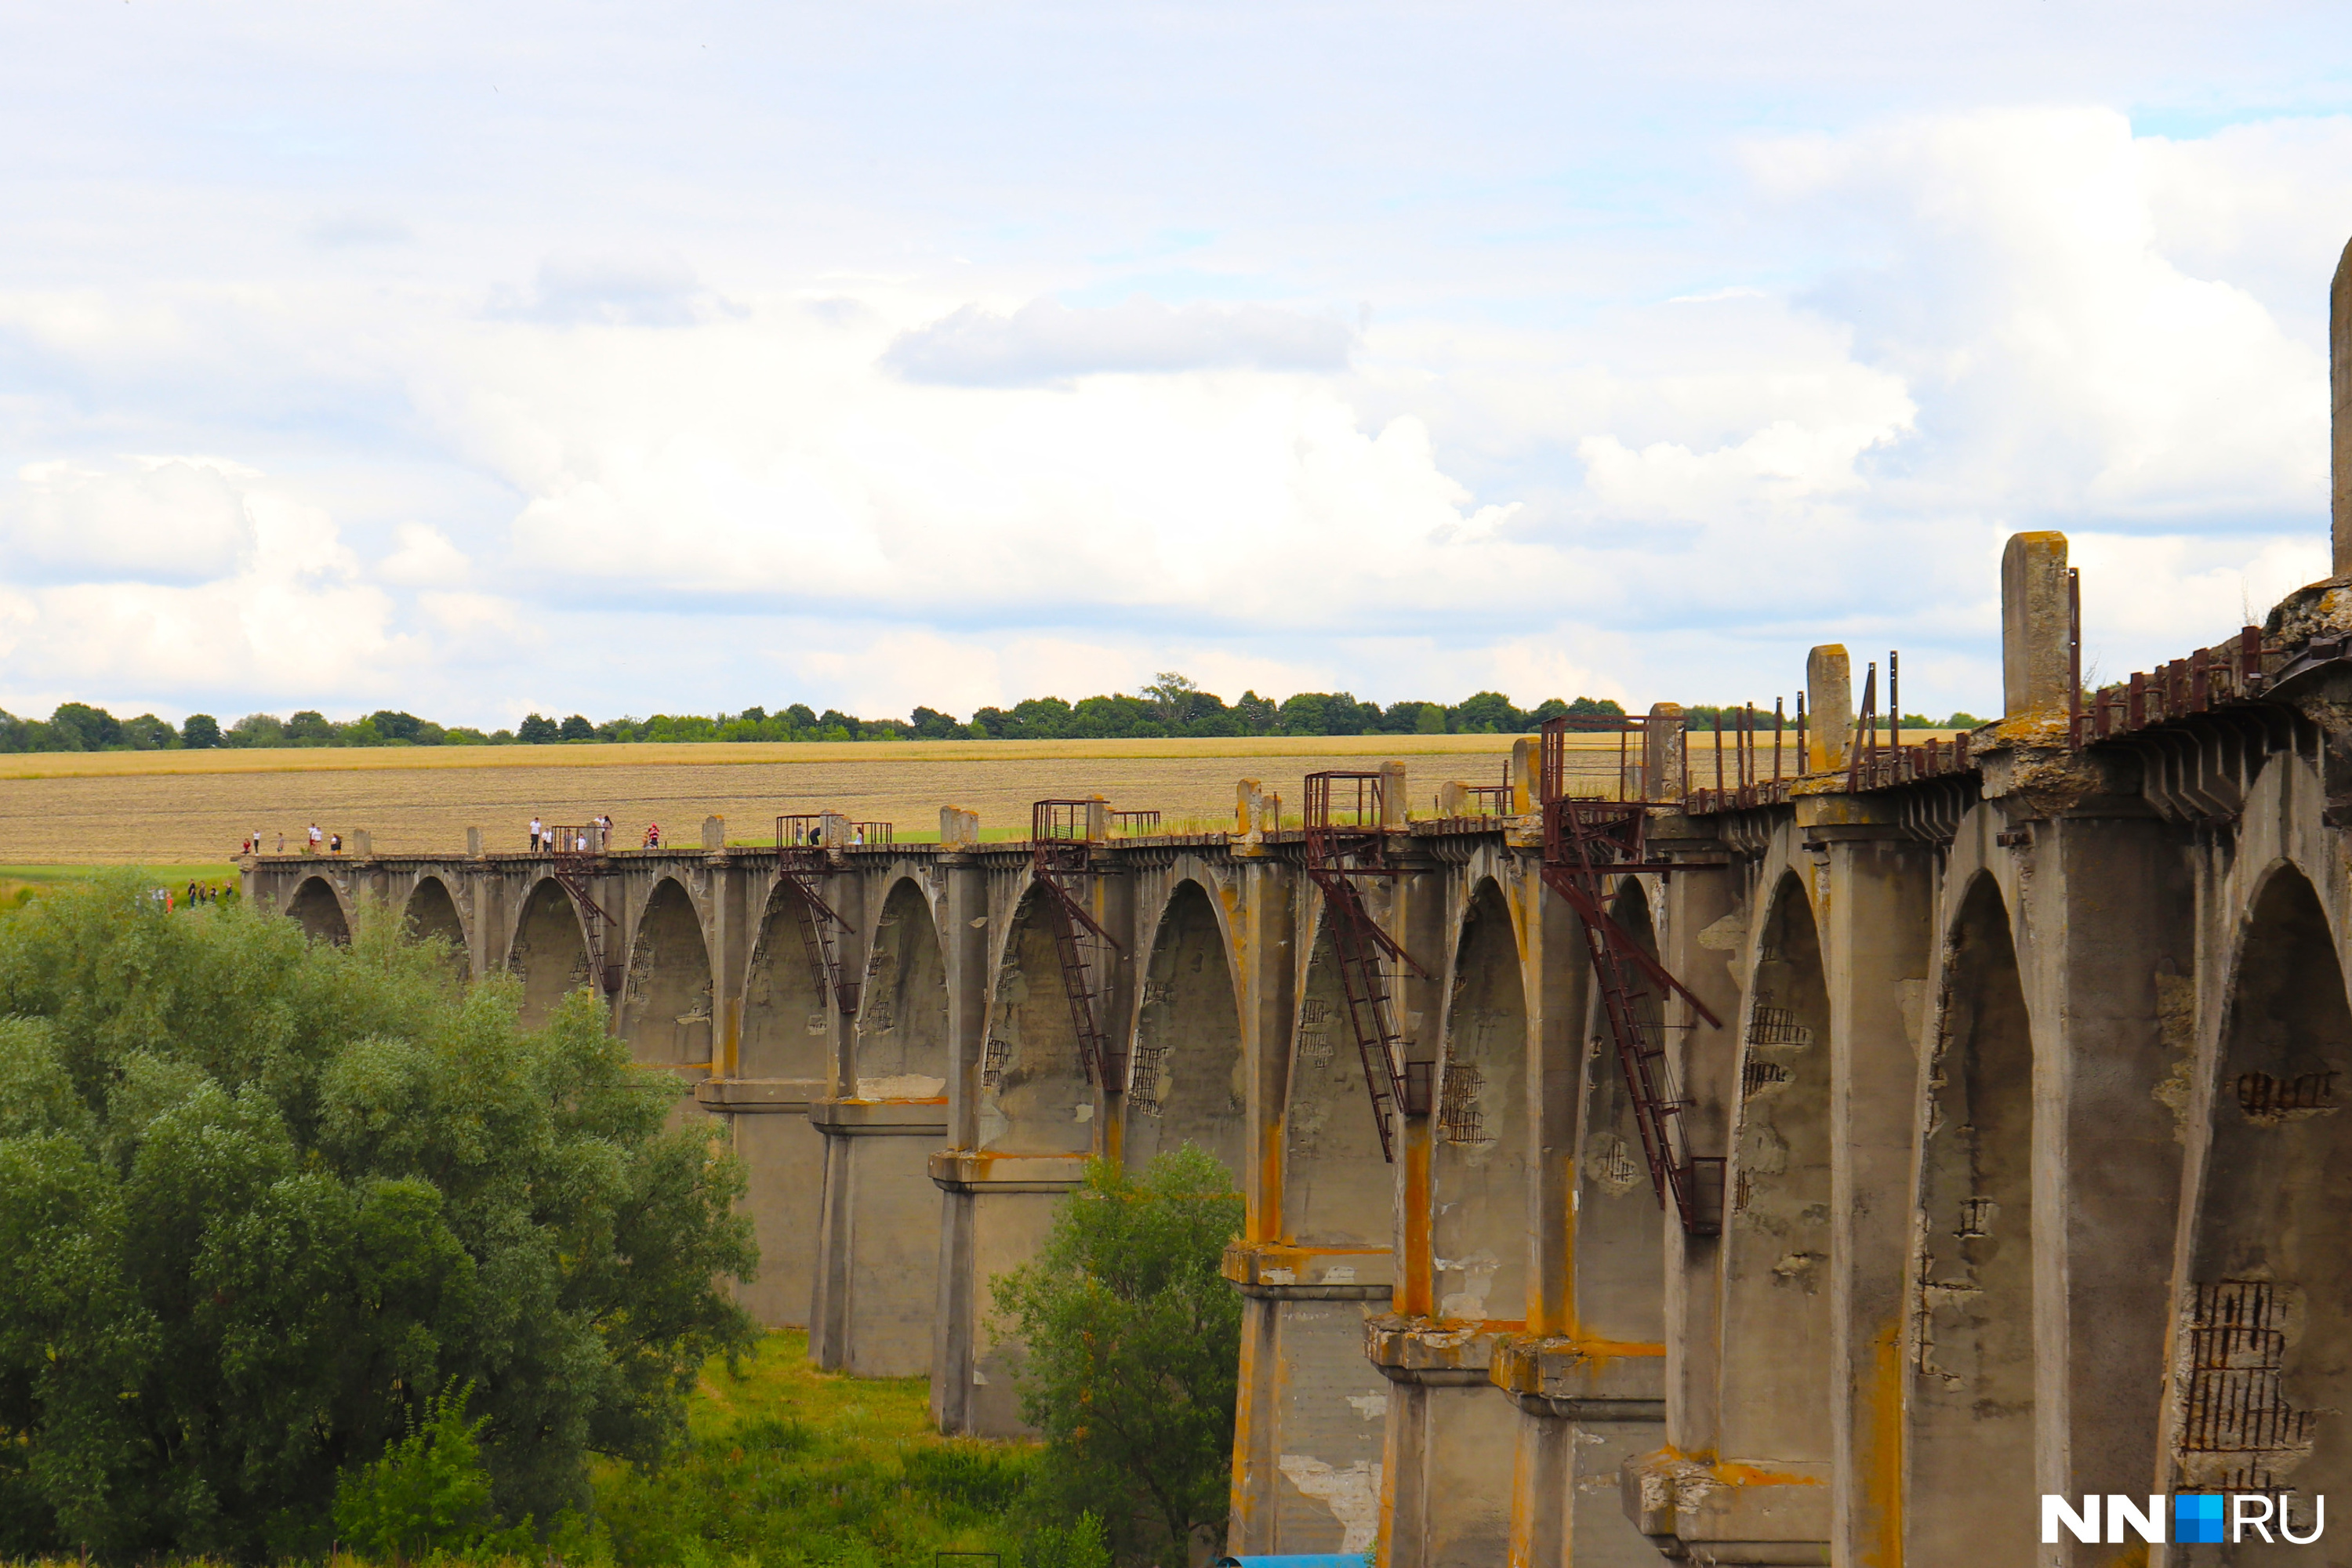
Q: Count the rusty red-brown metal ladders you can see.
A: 5